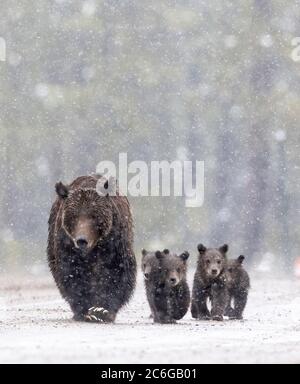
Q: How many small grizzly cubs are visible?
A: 4